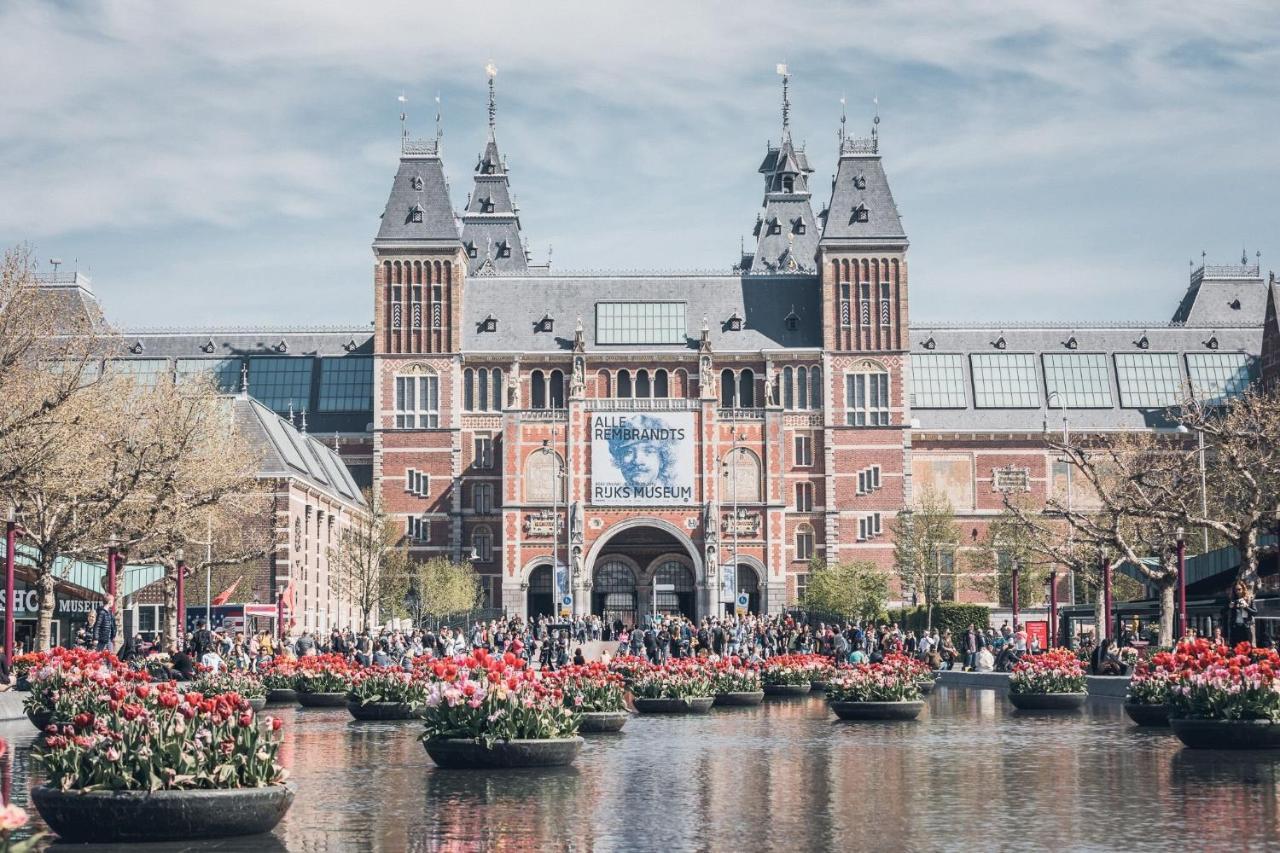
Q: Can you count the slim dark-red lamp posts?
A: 8